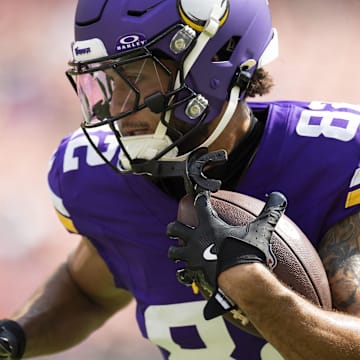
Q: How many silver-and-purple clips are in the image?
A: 2